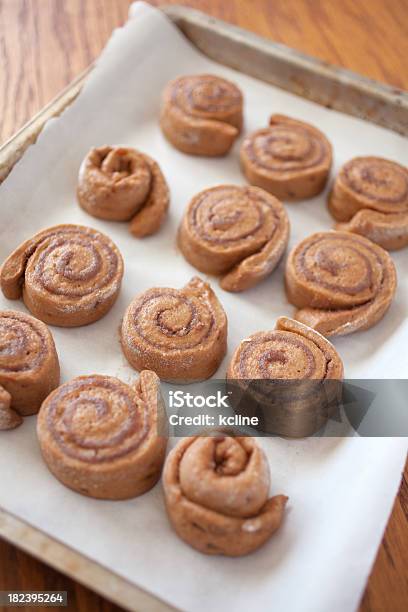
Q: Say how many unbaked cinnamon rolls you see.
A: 12